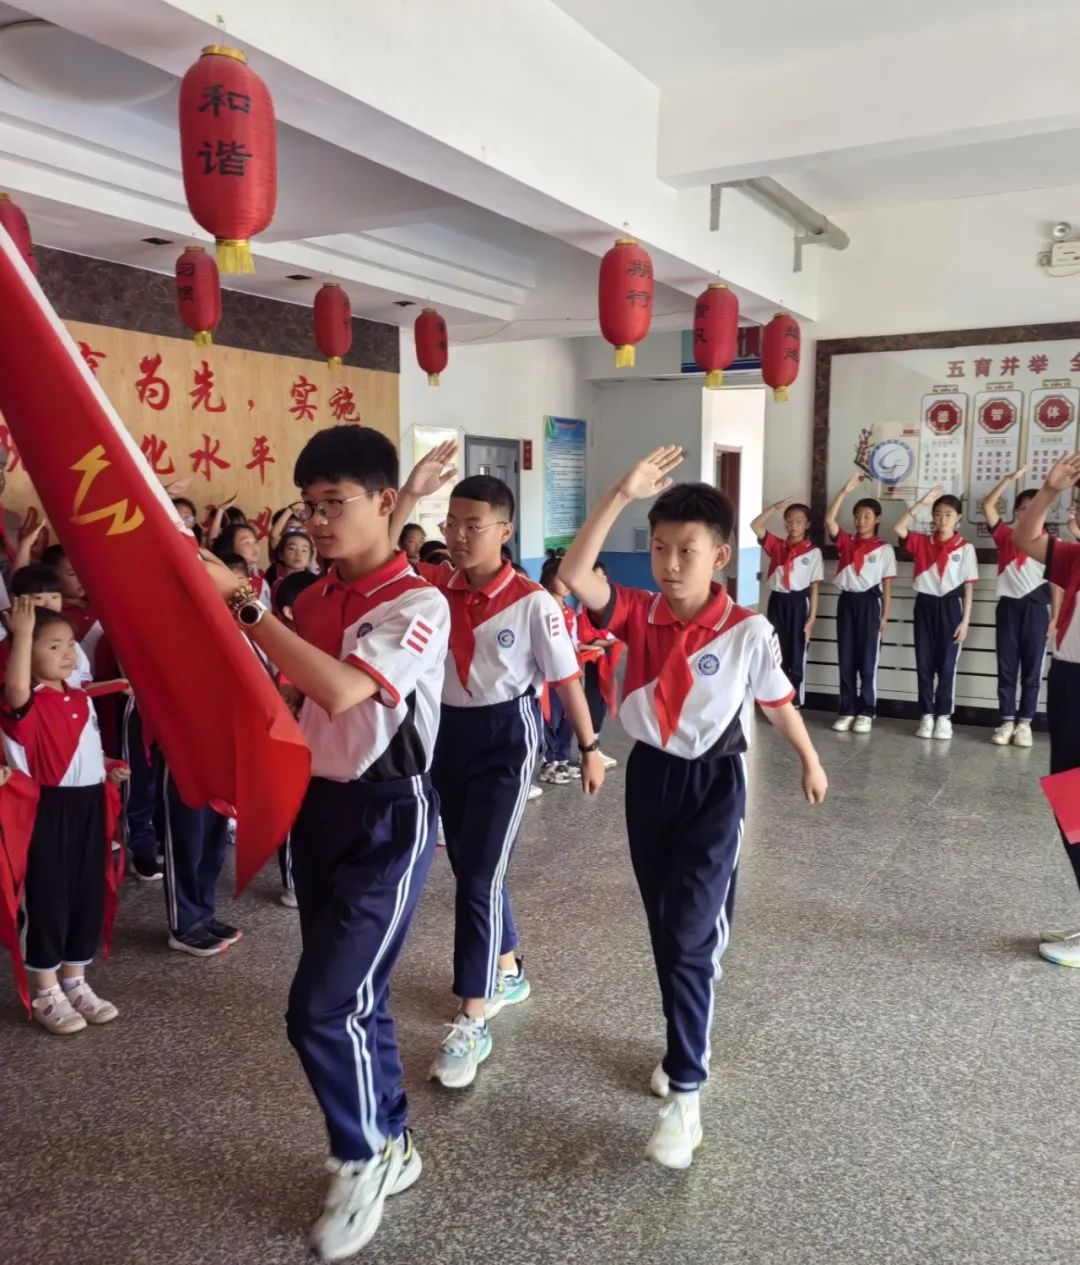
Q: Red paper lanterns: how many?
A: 8